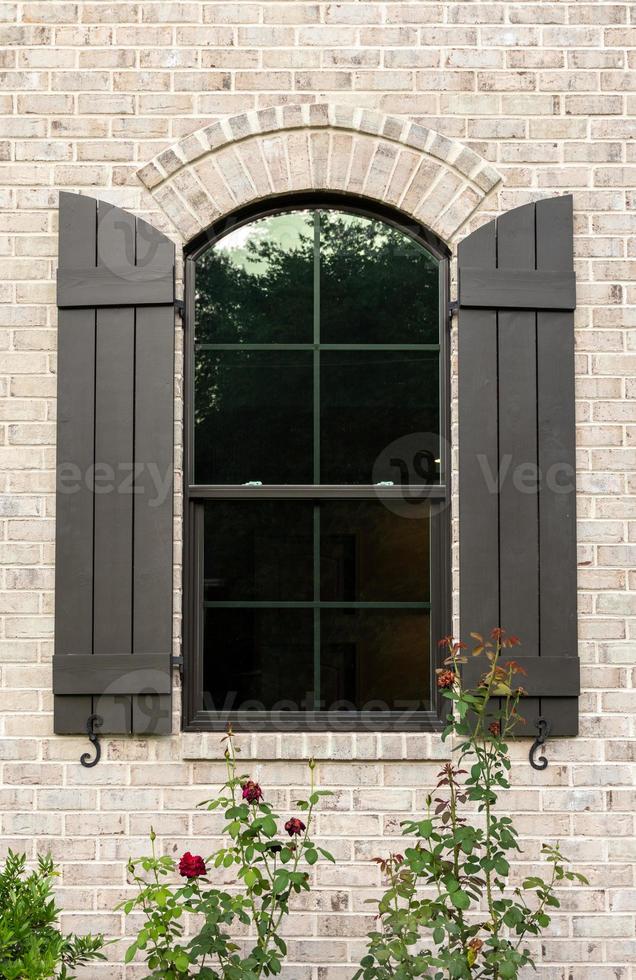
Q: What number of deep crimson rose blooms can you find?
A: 3